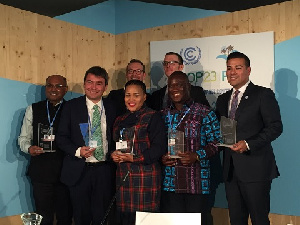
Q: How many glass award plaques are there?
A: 5